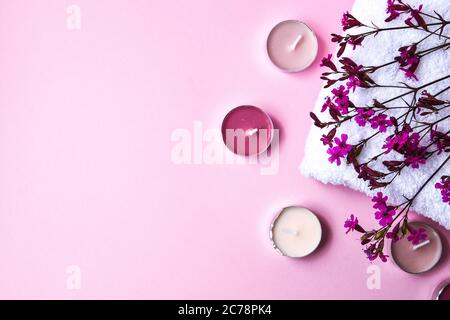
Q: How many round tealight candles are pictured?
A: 5